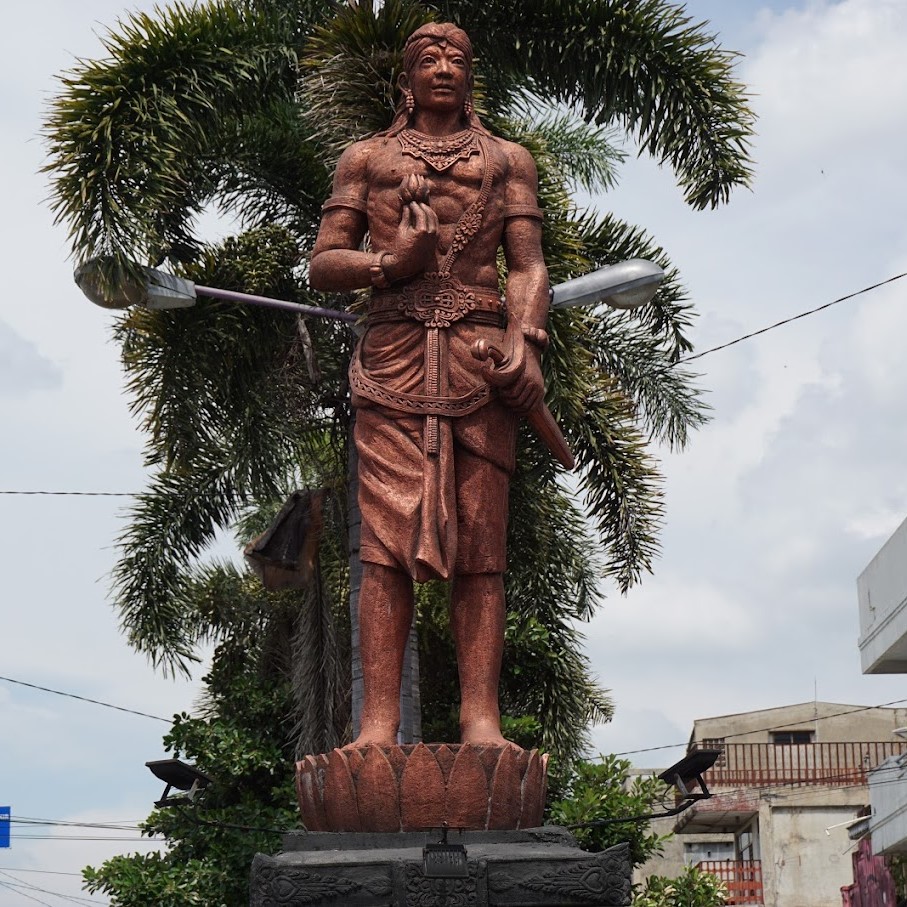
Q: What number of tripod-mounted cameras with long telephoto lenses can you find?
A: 0